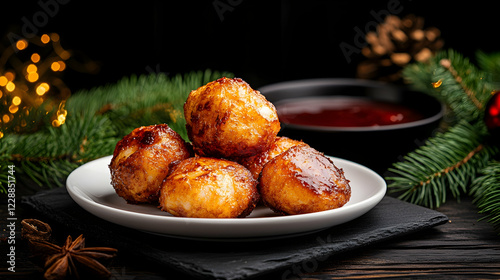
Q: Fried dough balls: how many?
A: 5